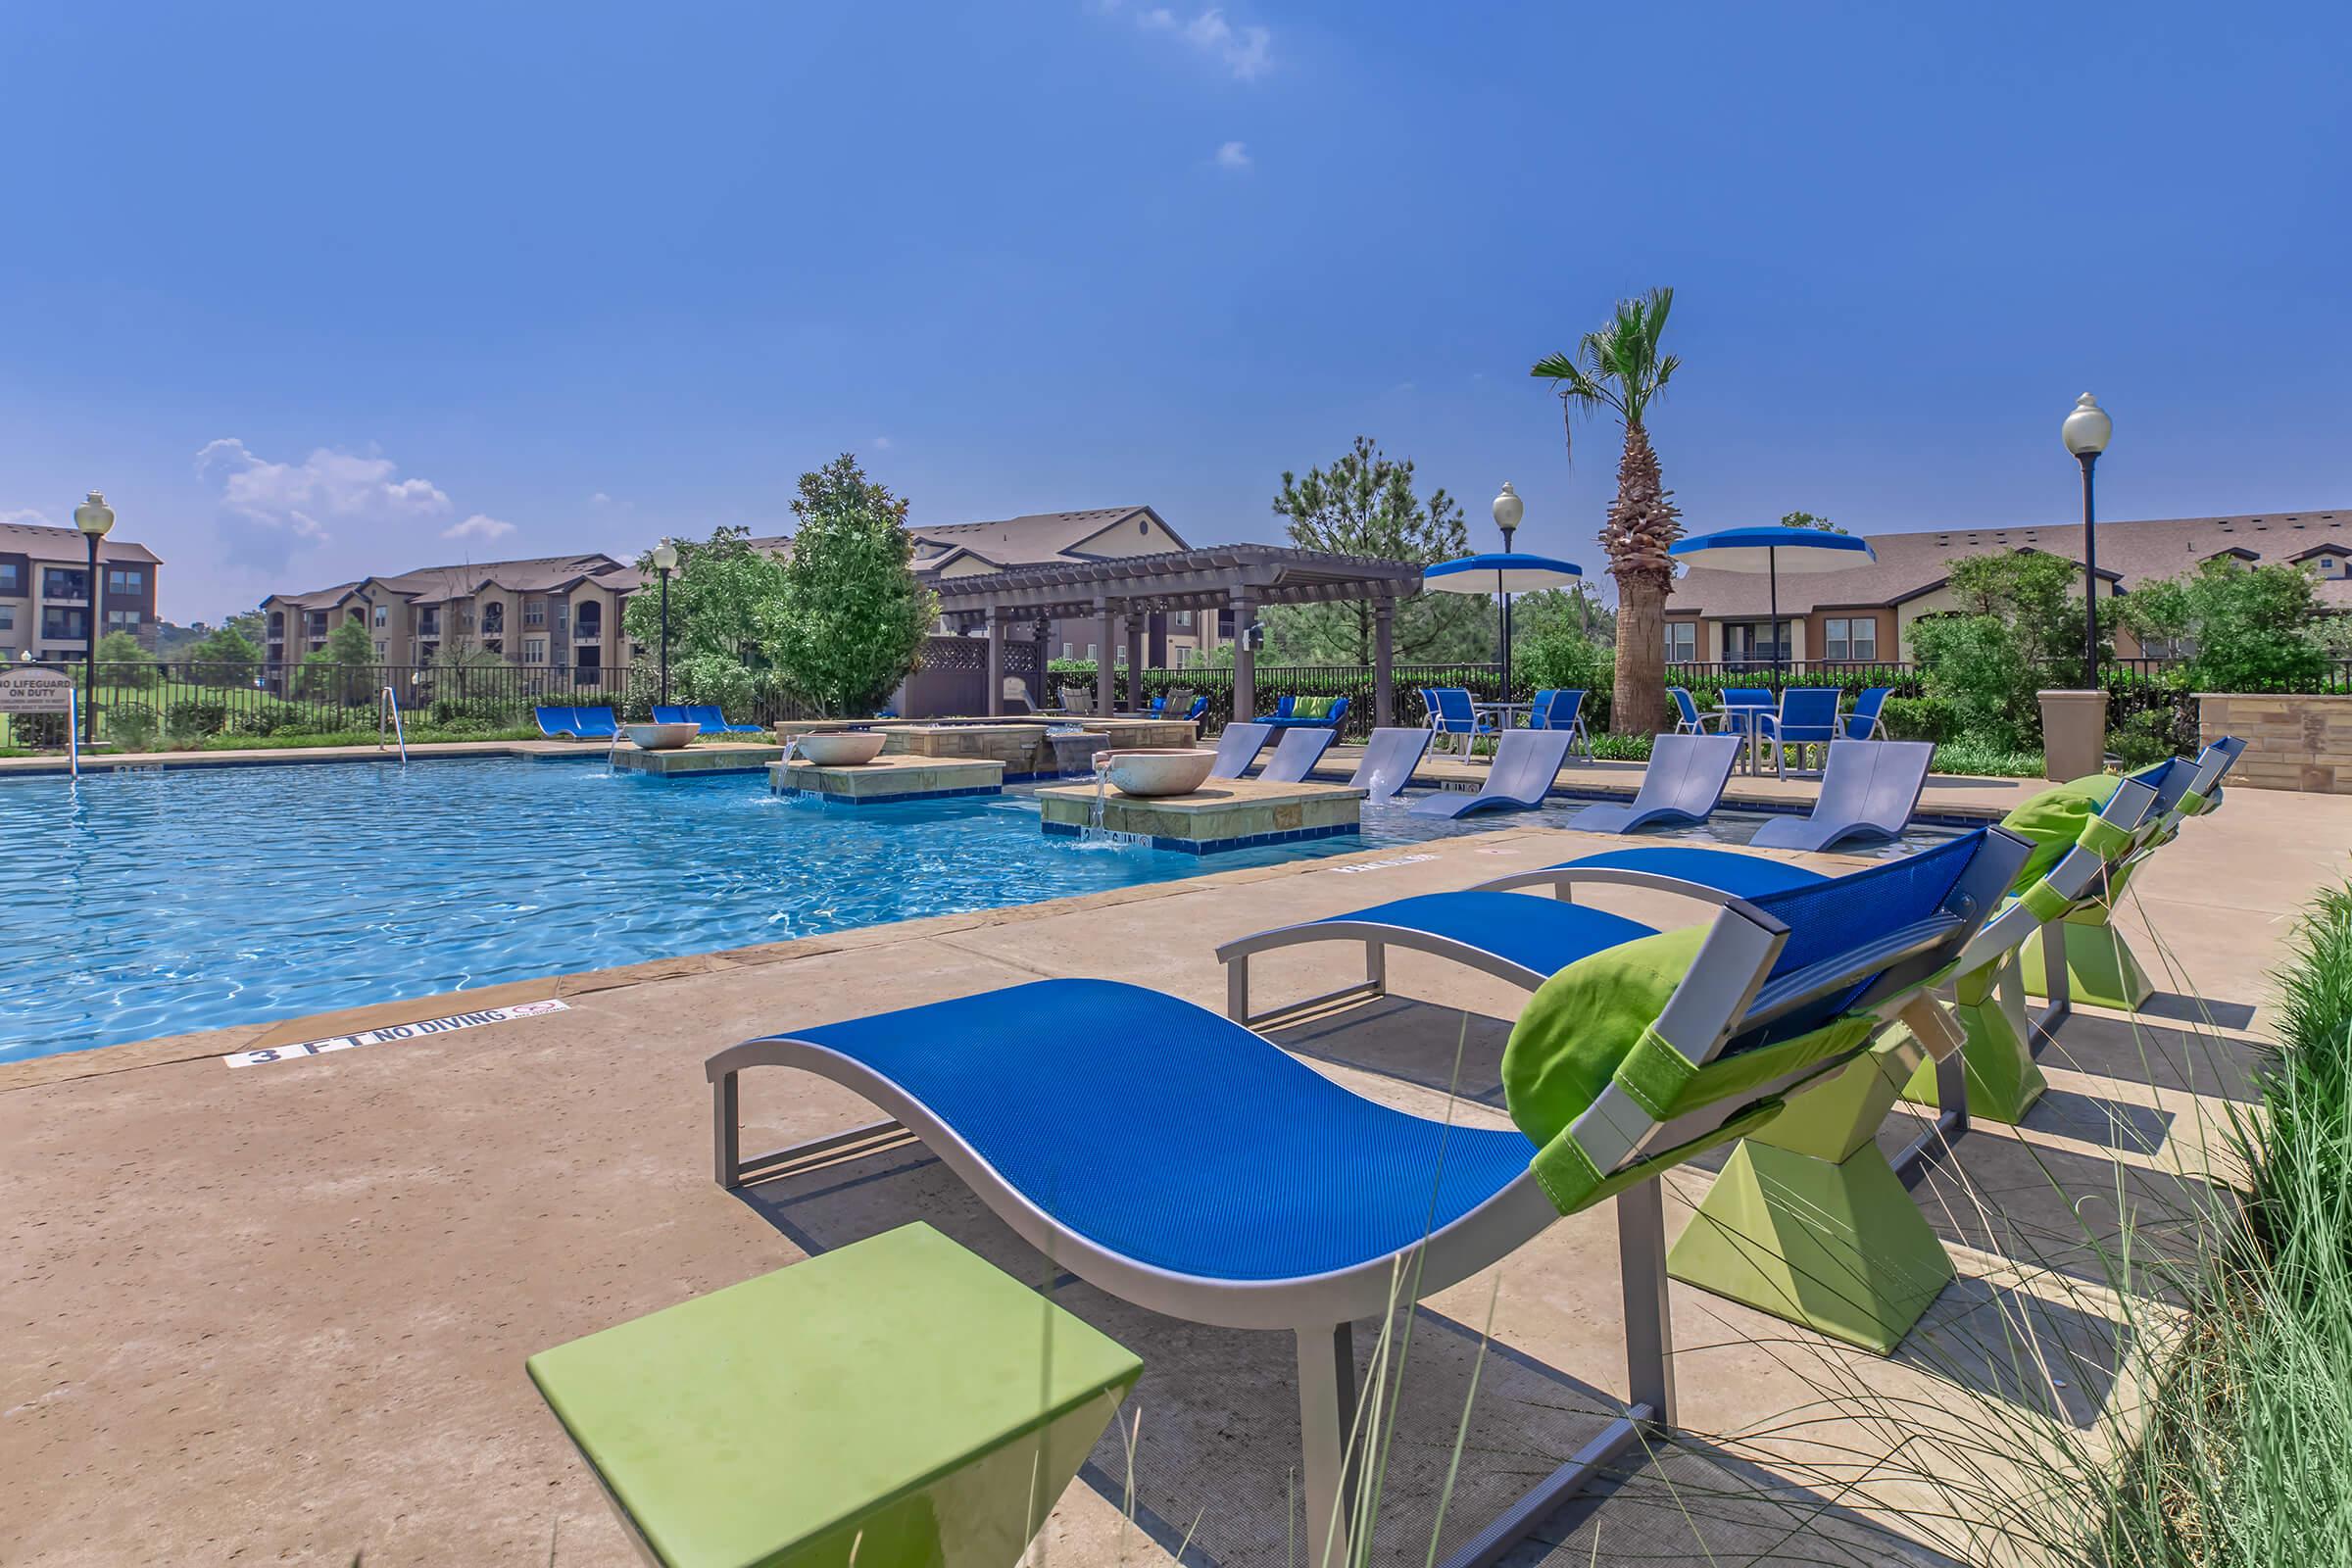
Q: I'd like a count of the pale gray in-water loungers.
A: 6